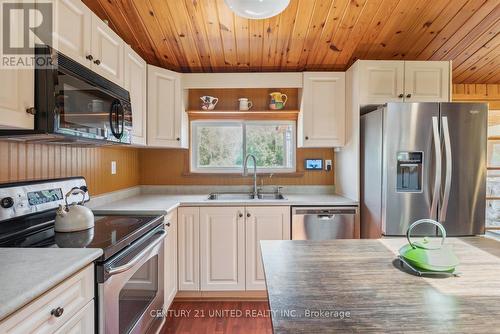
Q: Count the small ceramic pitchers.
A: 3